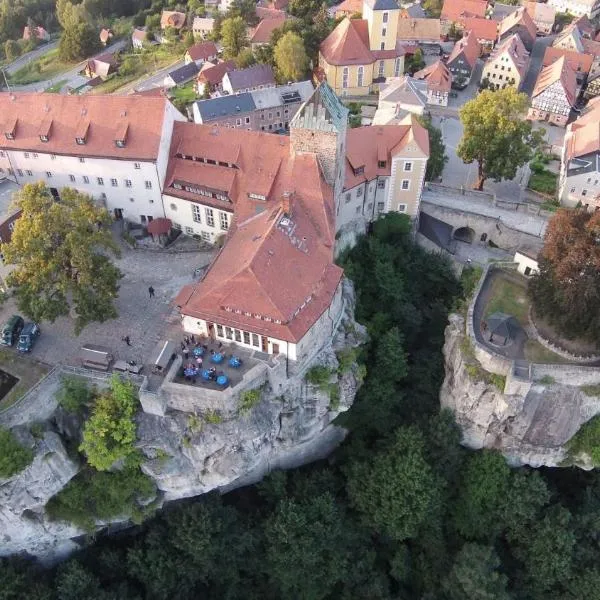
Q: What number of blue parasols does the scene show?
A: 6